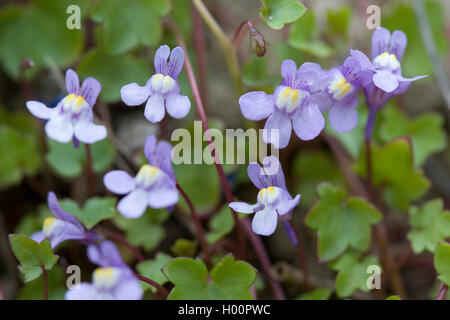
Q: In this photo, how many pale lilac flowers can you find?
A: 9